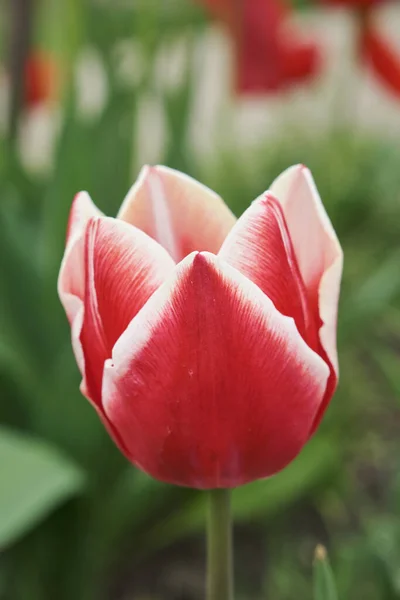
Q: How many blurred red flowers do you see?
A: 3